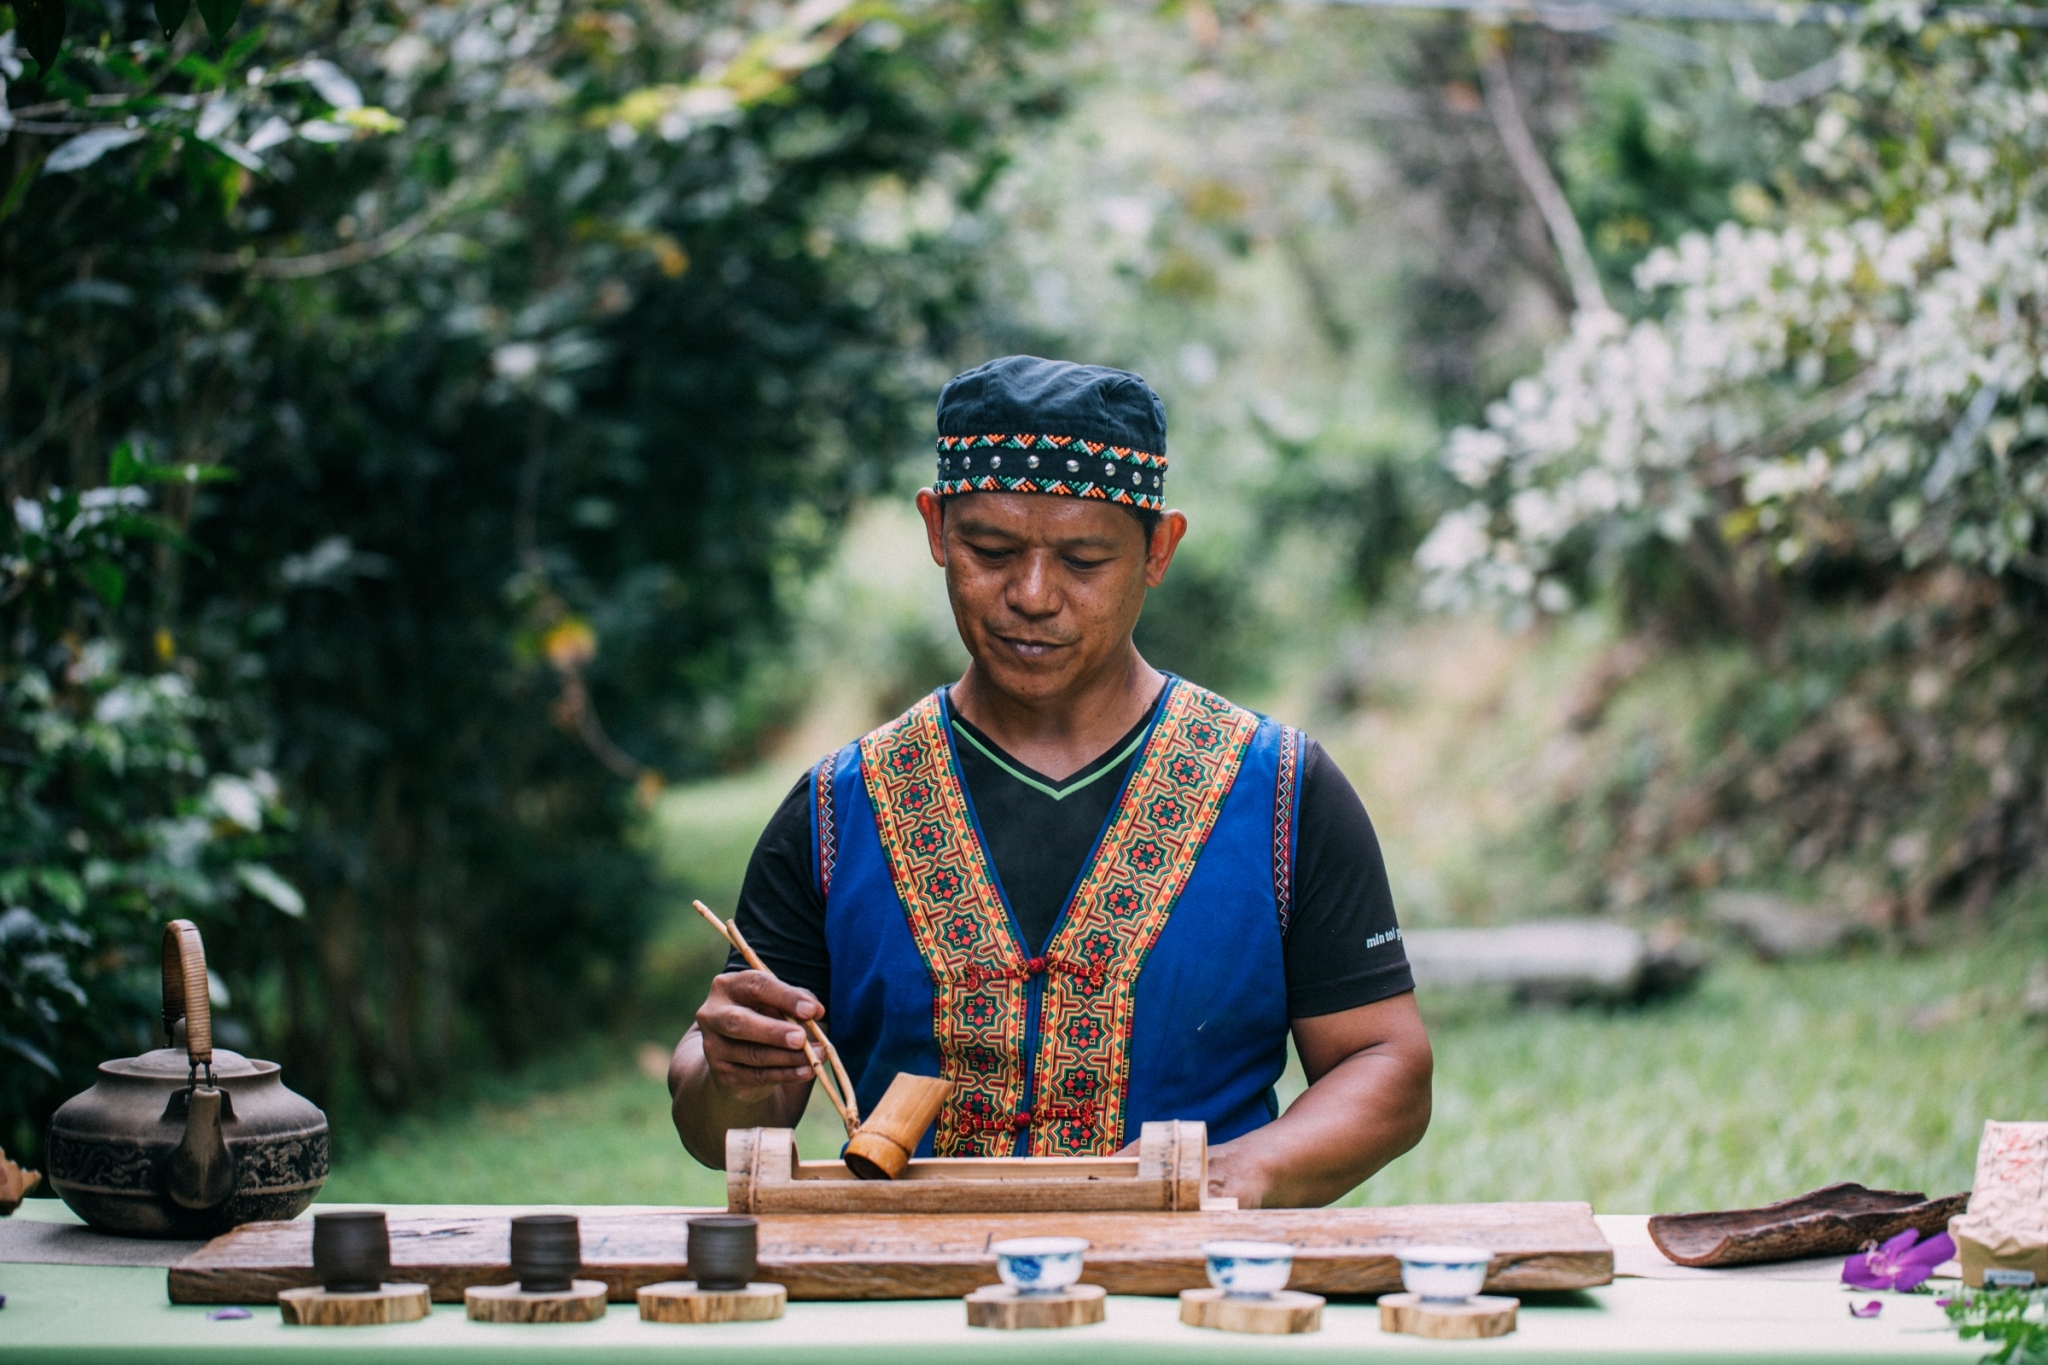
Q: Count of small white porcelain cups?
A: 3